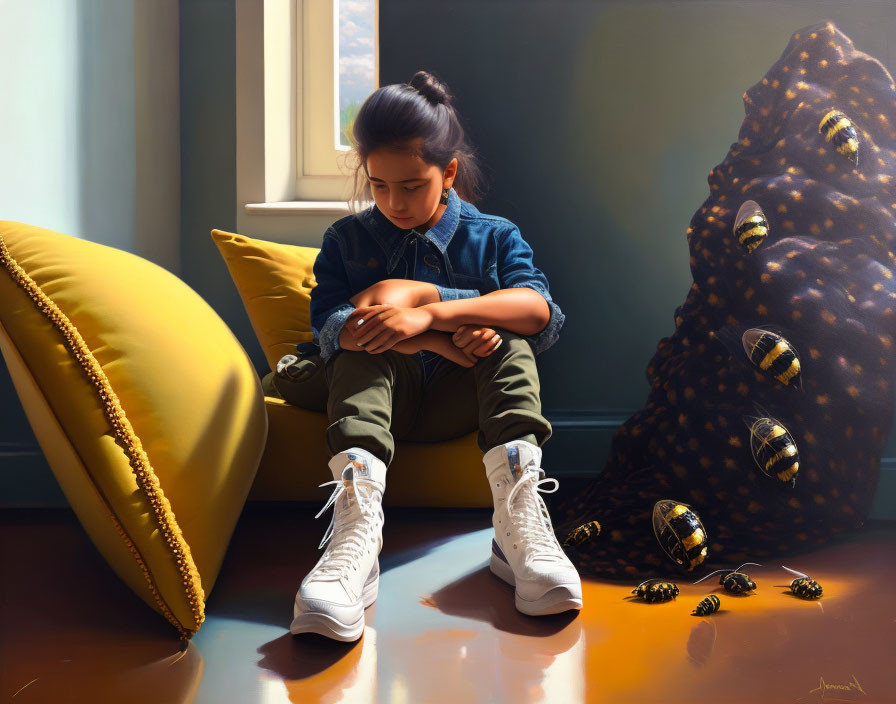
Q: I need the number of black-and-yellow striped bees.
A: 10